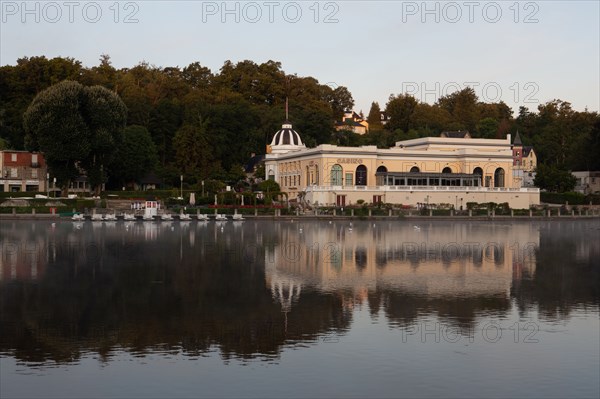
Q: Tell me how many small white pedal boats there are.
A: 10